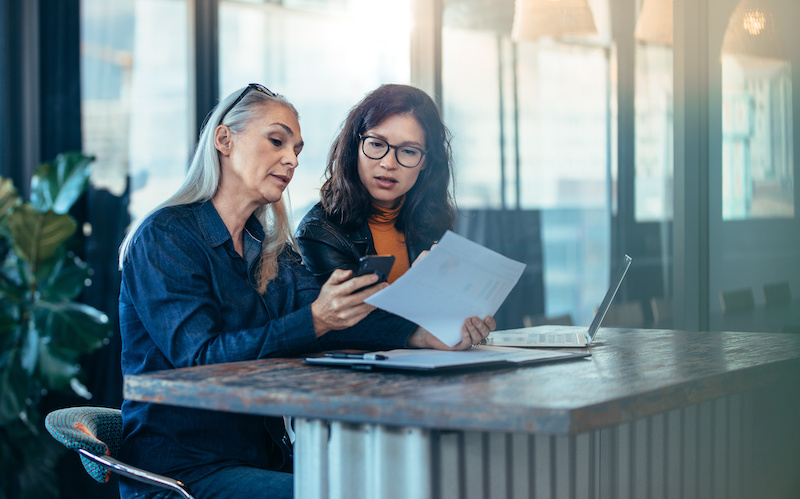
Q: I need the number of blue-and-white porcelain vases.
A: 0